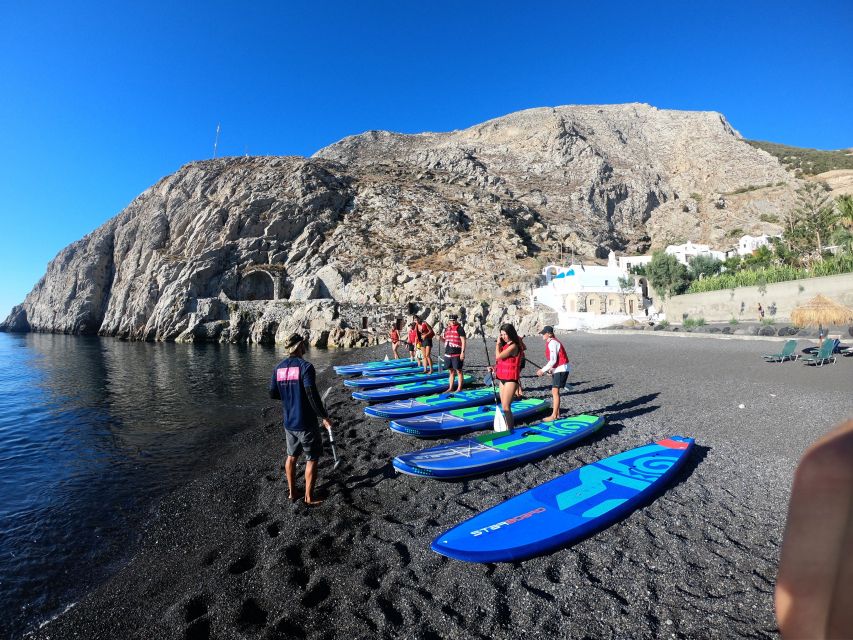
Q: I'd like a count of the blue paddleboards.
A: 9